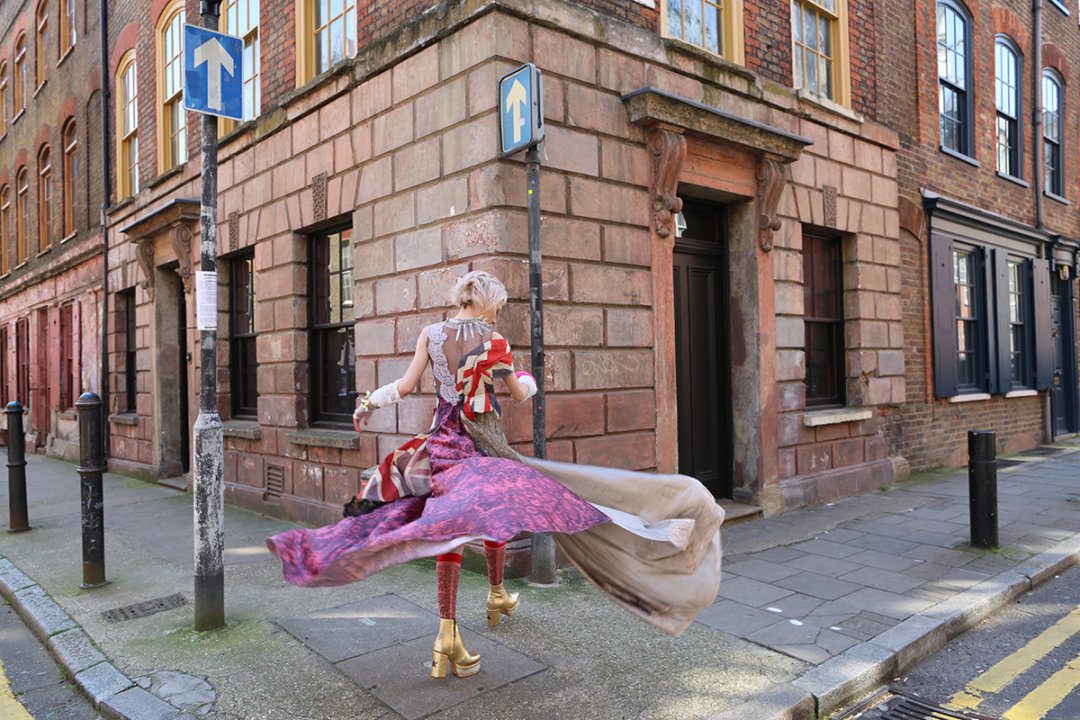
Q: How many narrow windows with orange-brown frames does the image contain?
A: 8